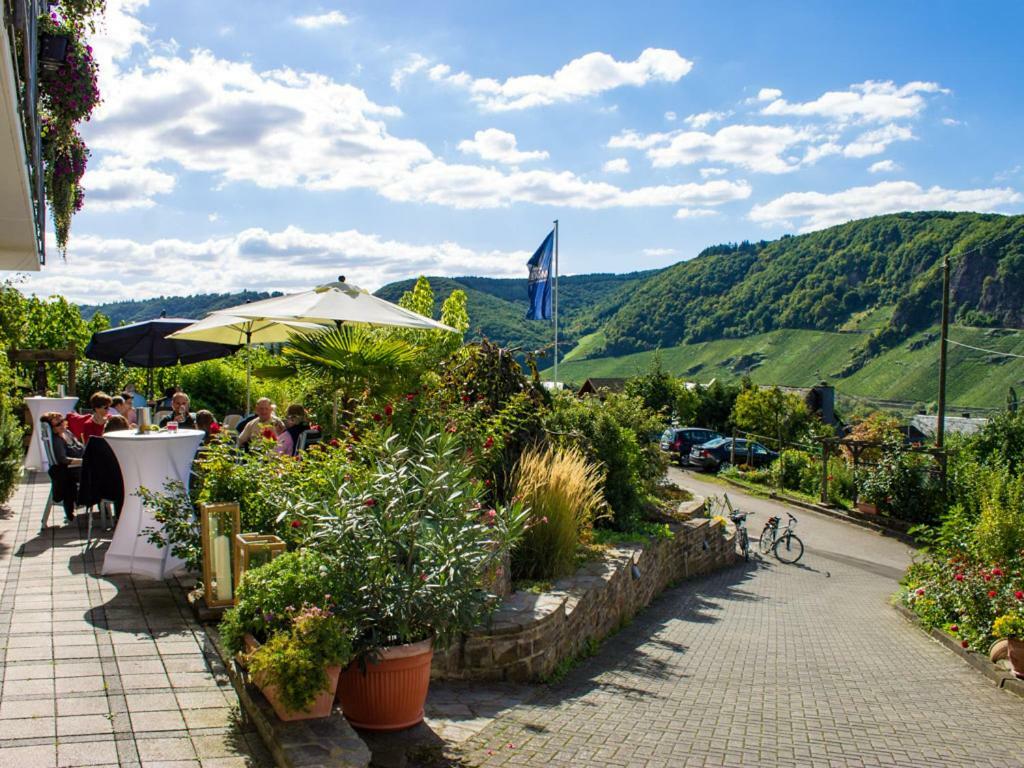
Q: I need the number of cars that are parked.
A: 2